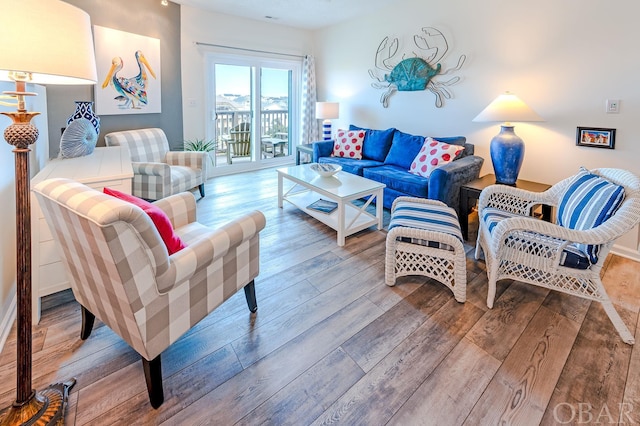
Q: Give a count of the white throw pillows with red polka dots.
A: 2